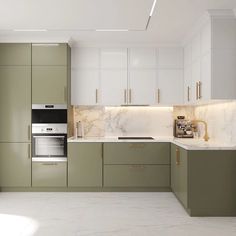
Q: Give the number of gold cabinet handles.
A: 15